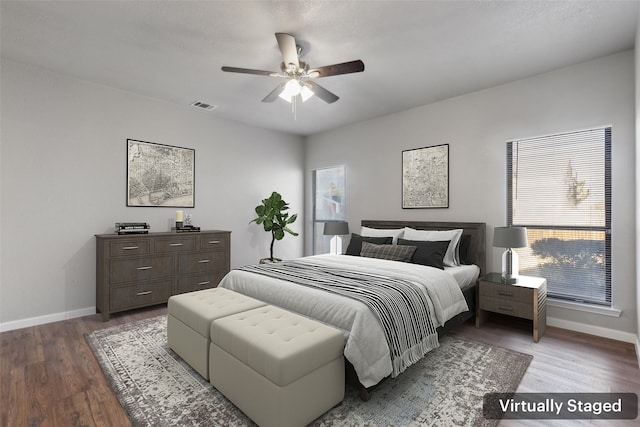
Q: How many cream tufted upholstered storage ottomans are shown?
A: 2